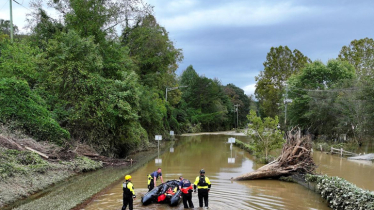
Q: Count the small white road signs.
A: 3